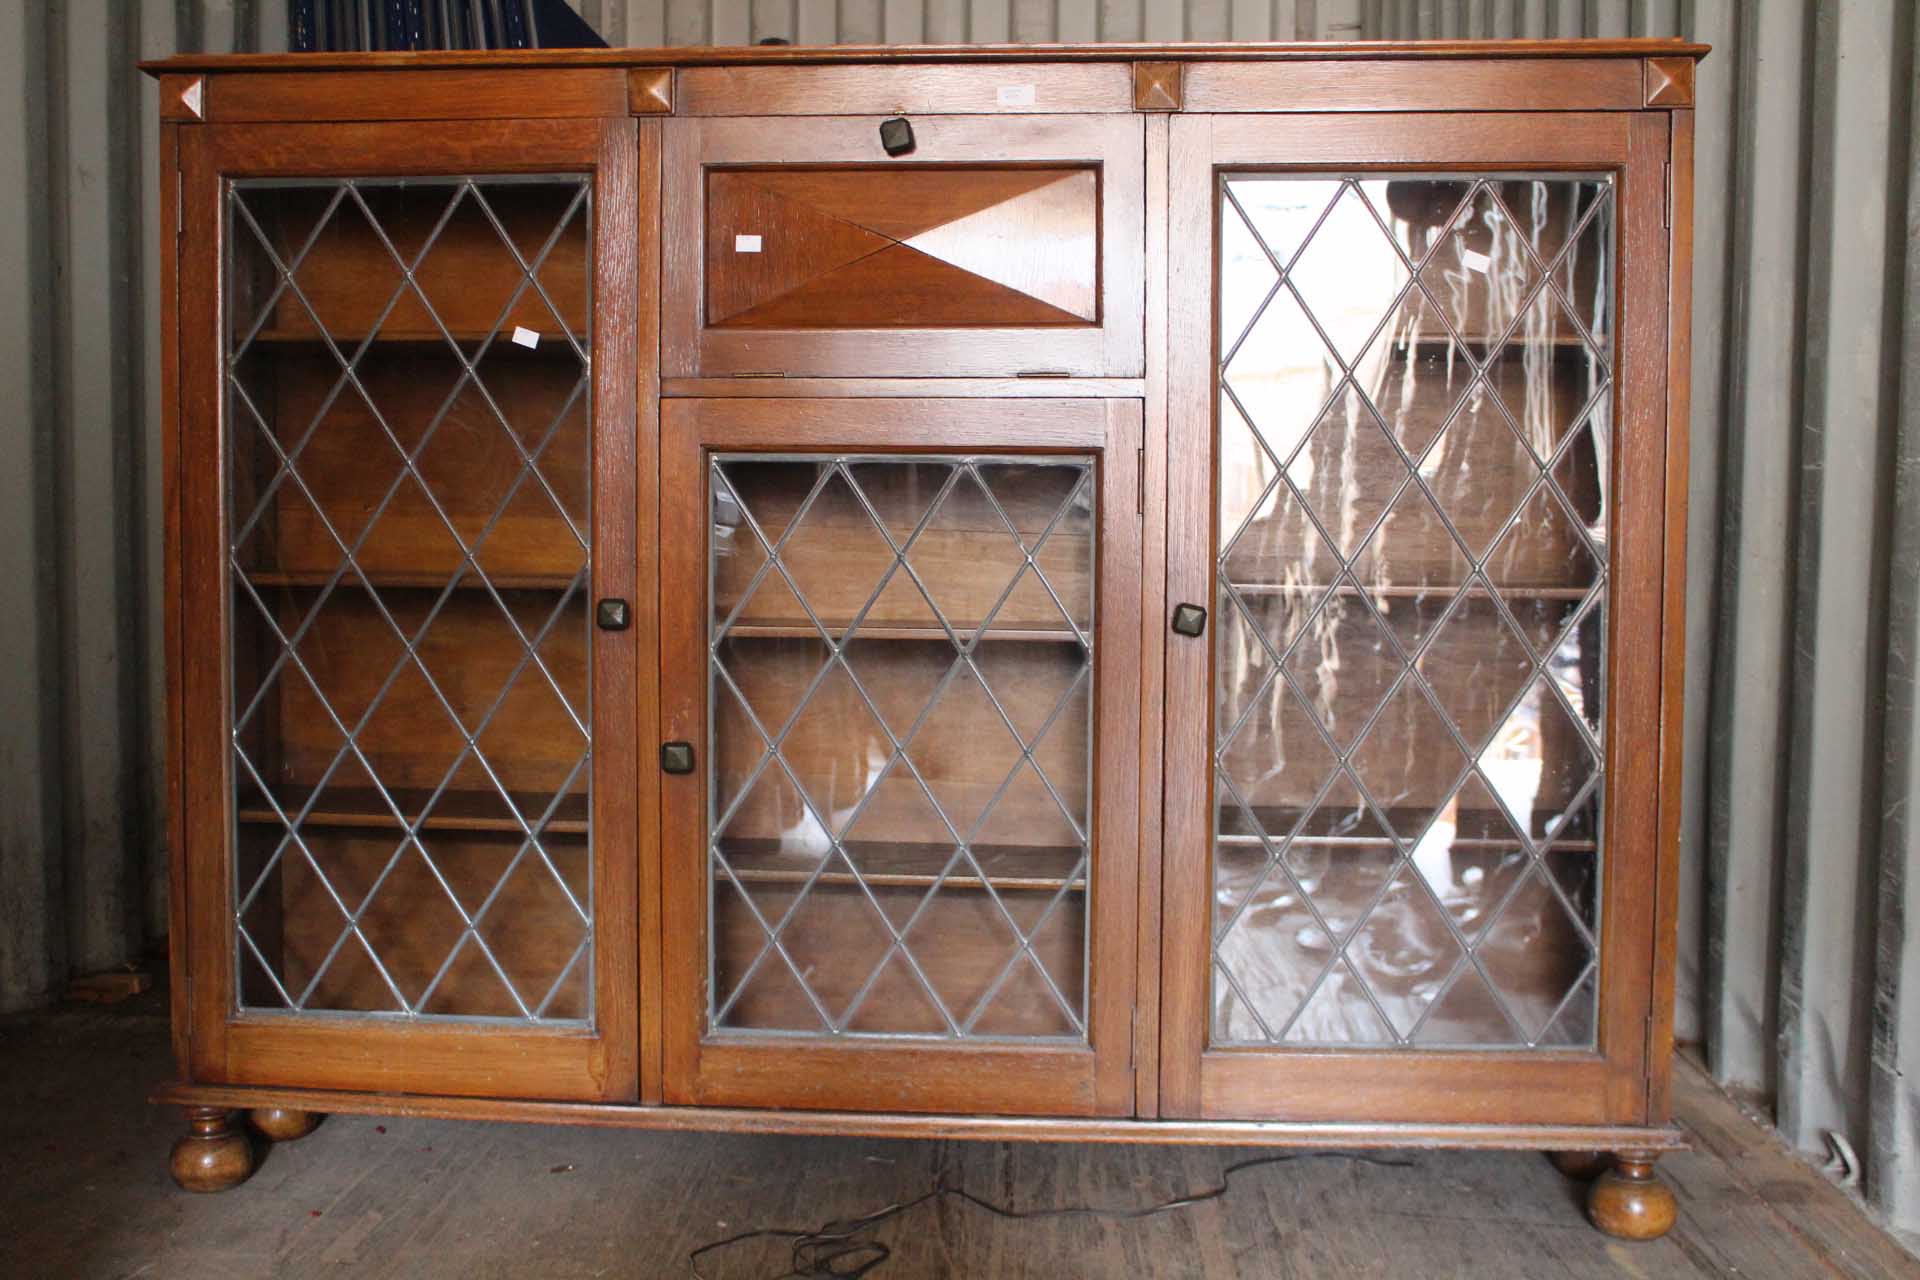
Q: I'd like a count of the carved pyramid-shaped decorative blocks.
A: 4